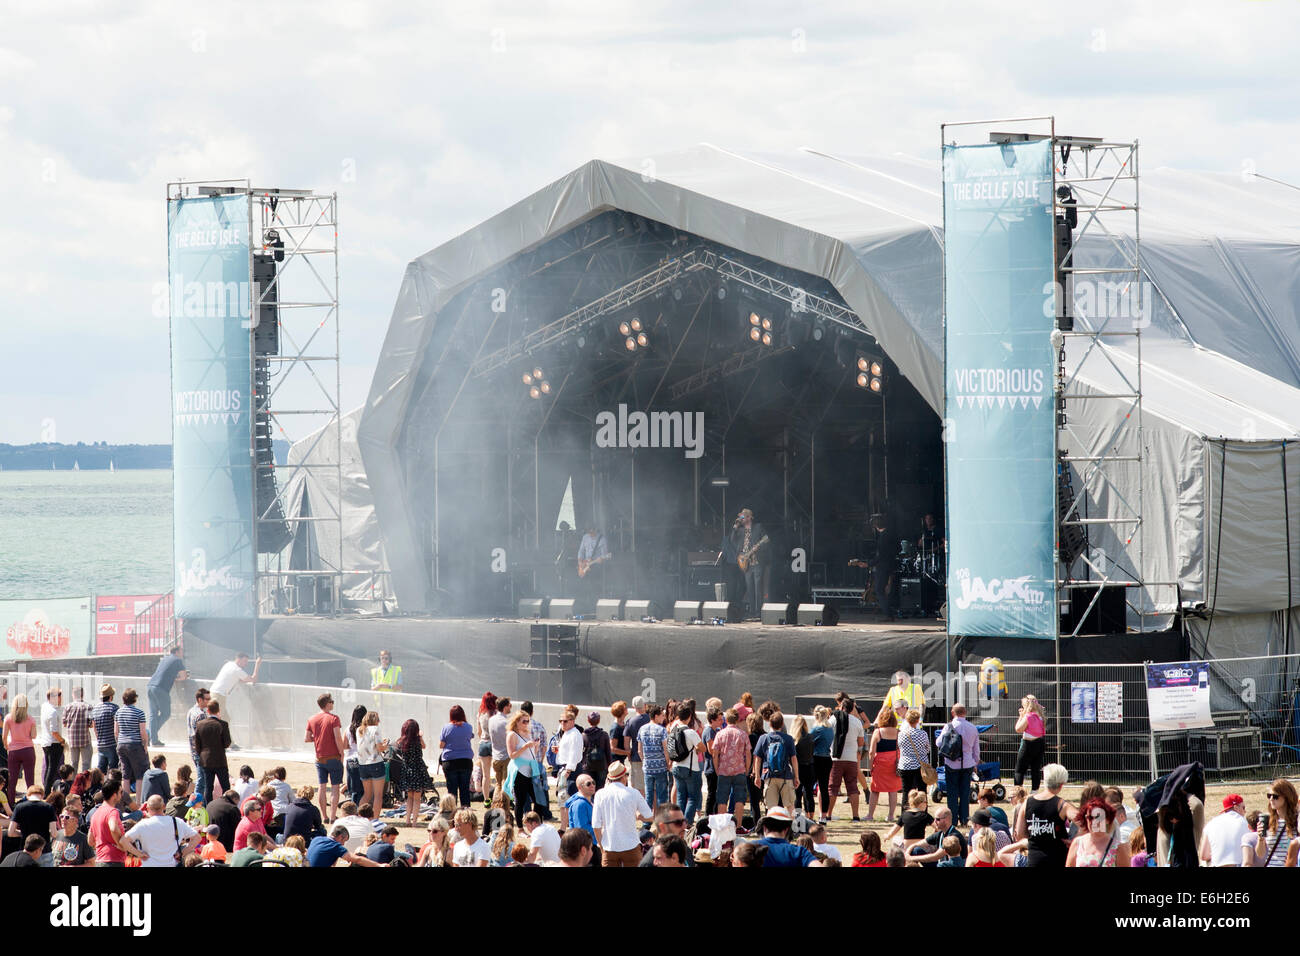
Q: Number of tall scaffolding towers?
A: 2